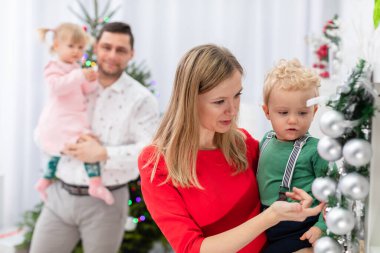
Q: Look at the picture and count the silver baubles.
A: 7